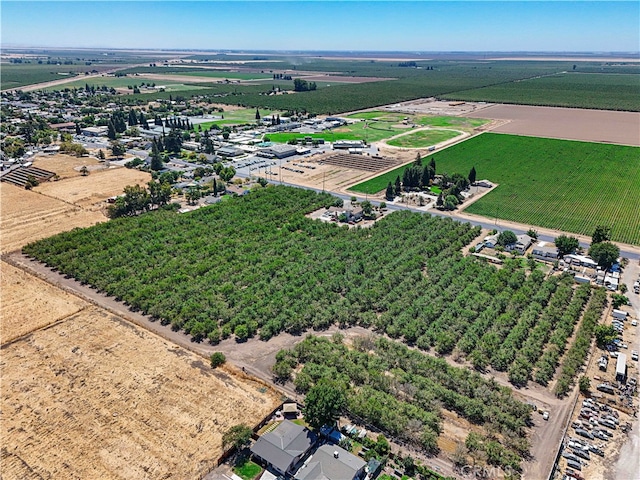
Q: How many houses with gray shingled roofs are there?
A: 2